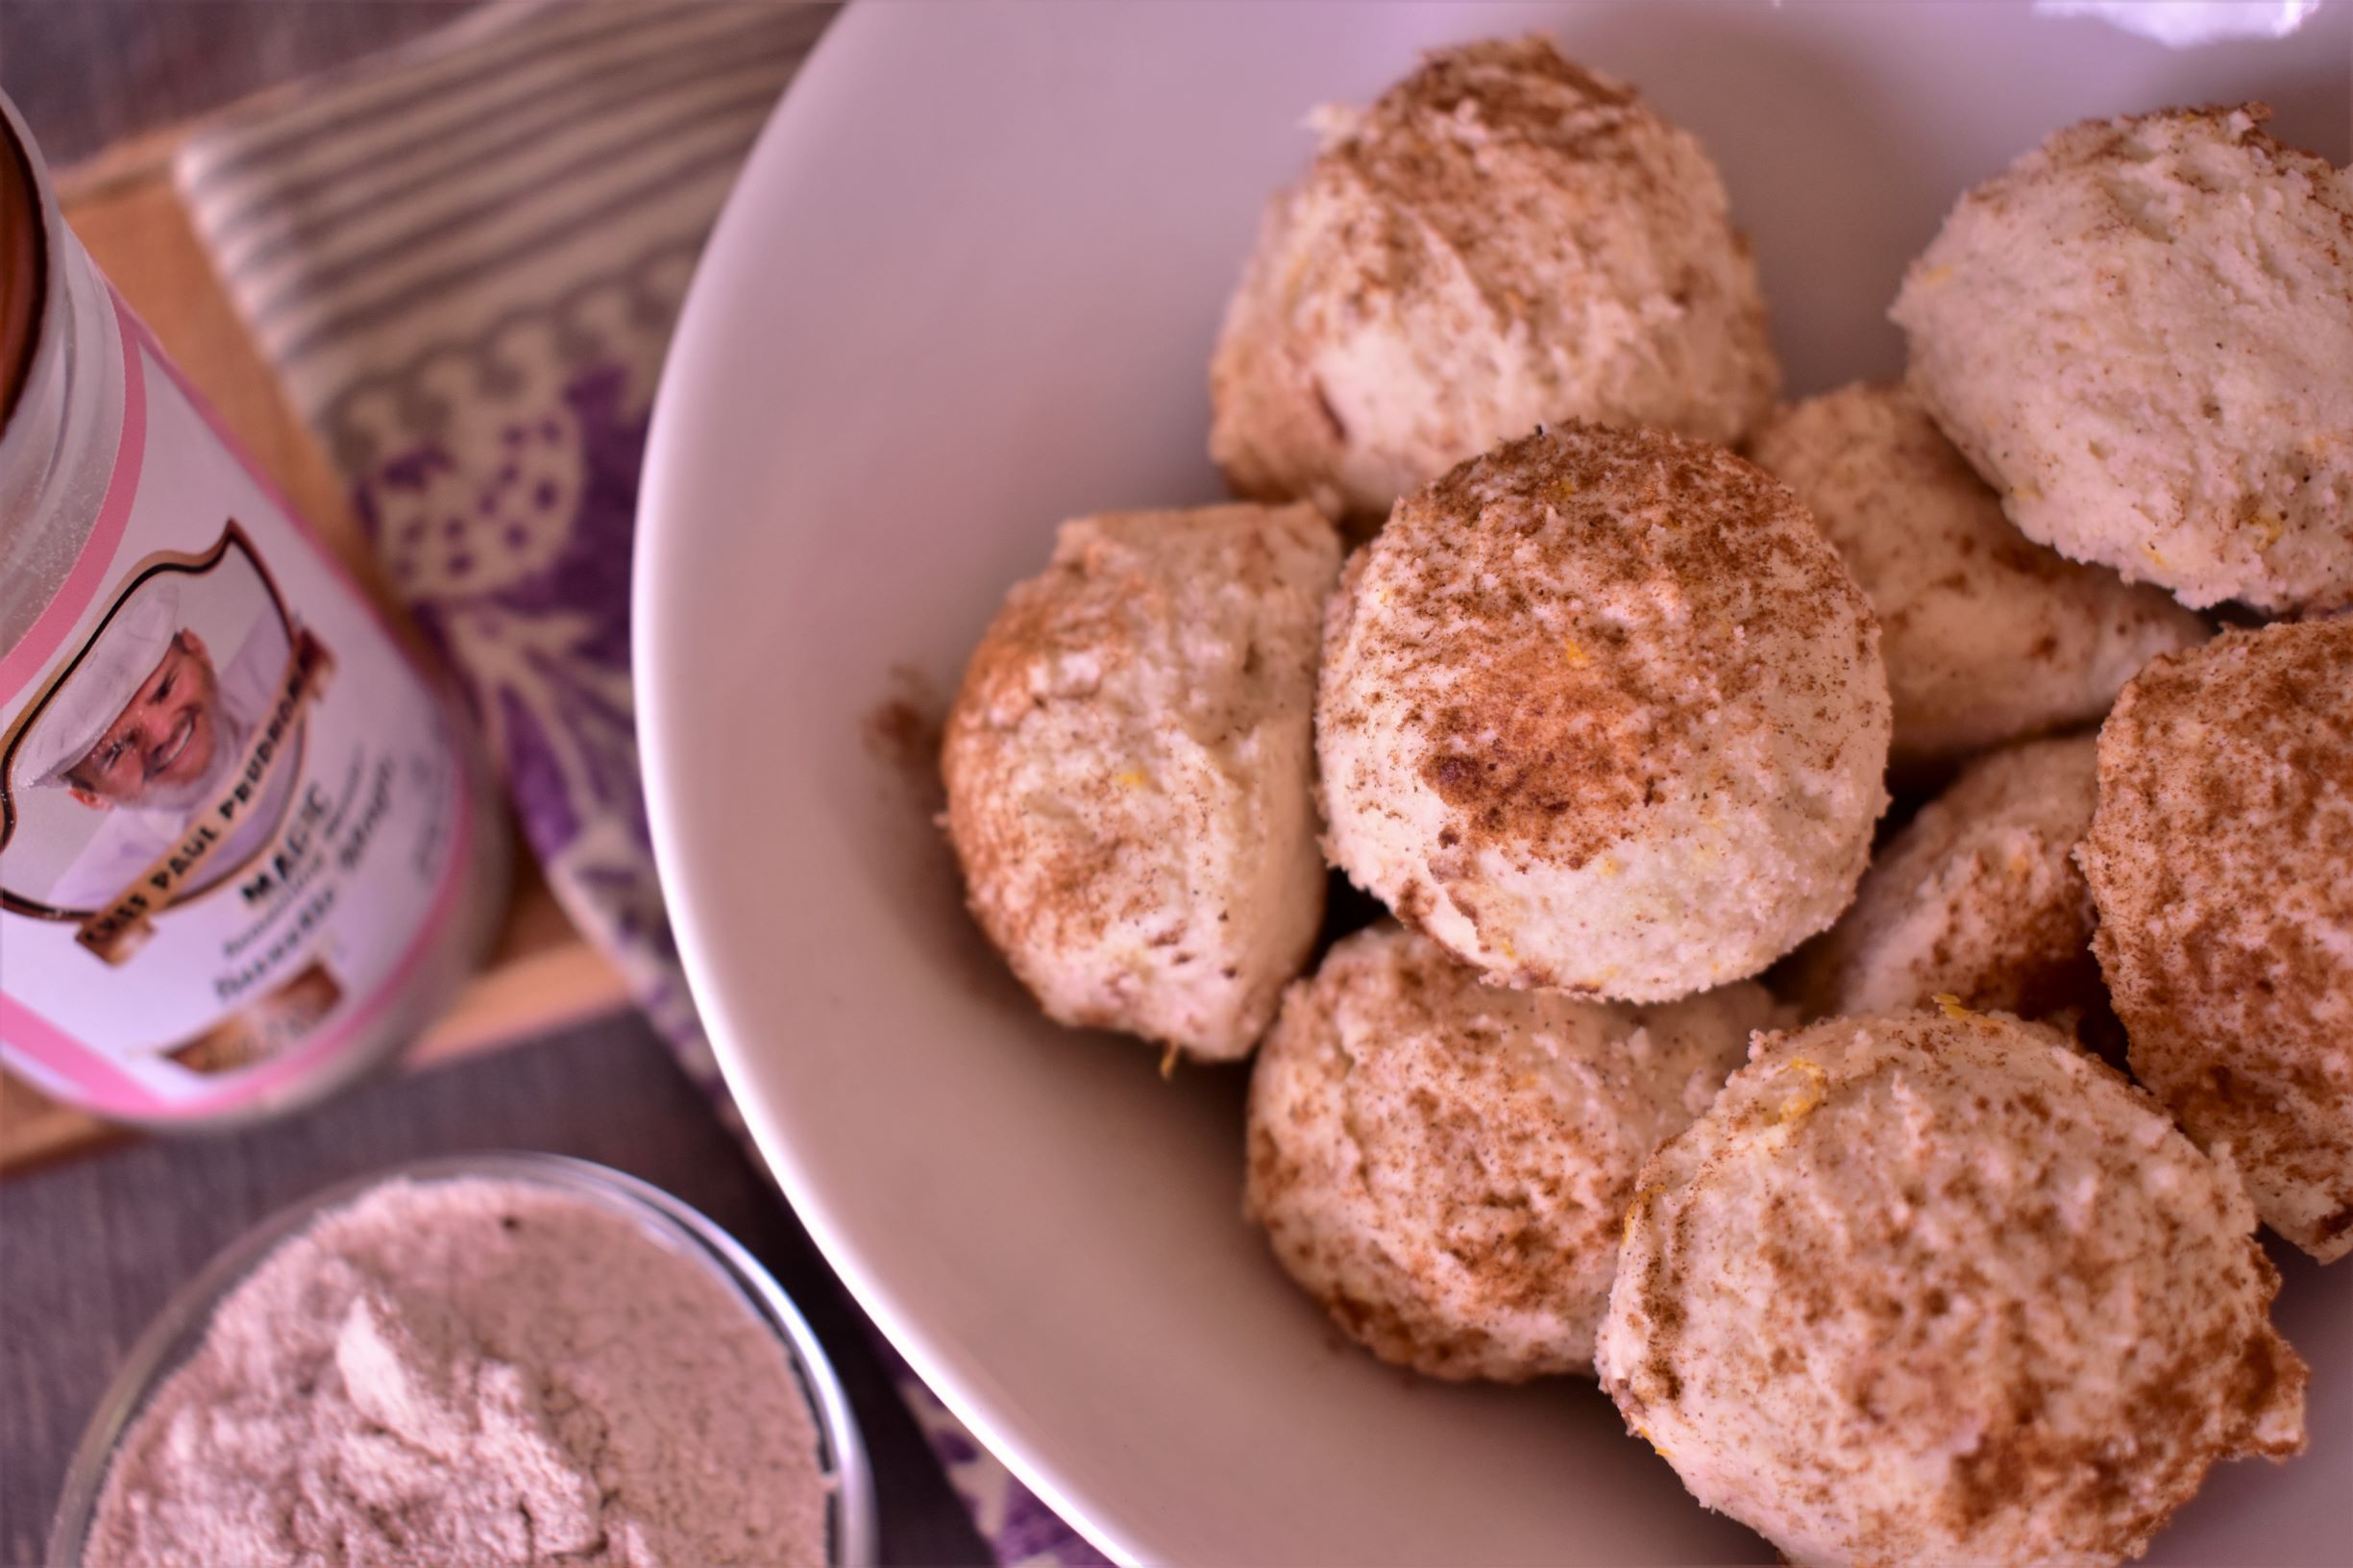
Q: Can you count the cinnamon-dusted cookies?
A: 9